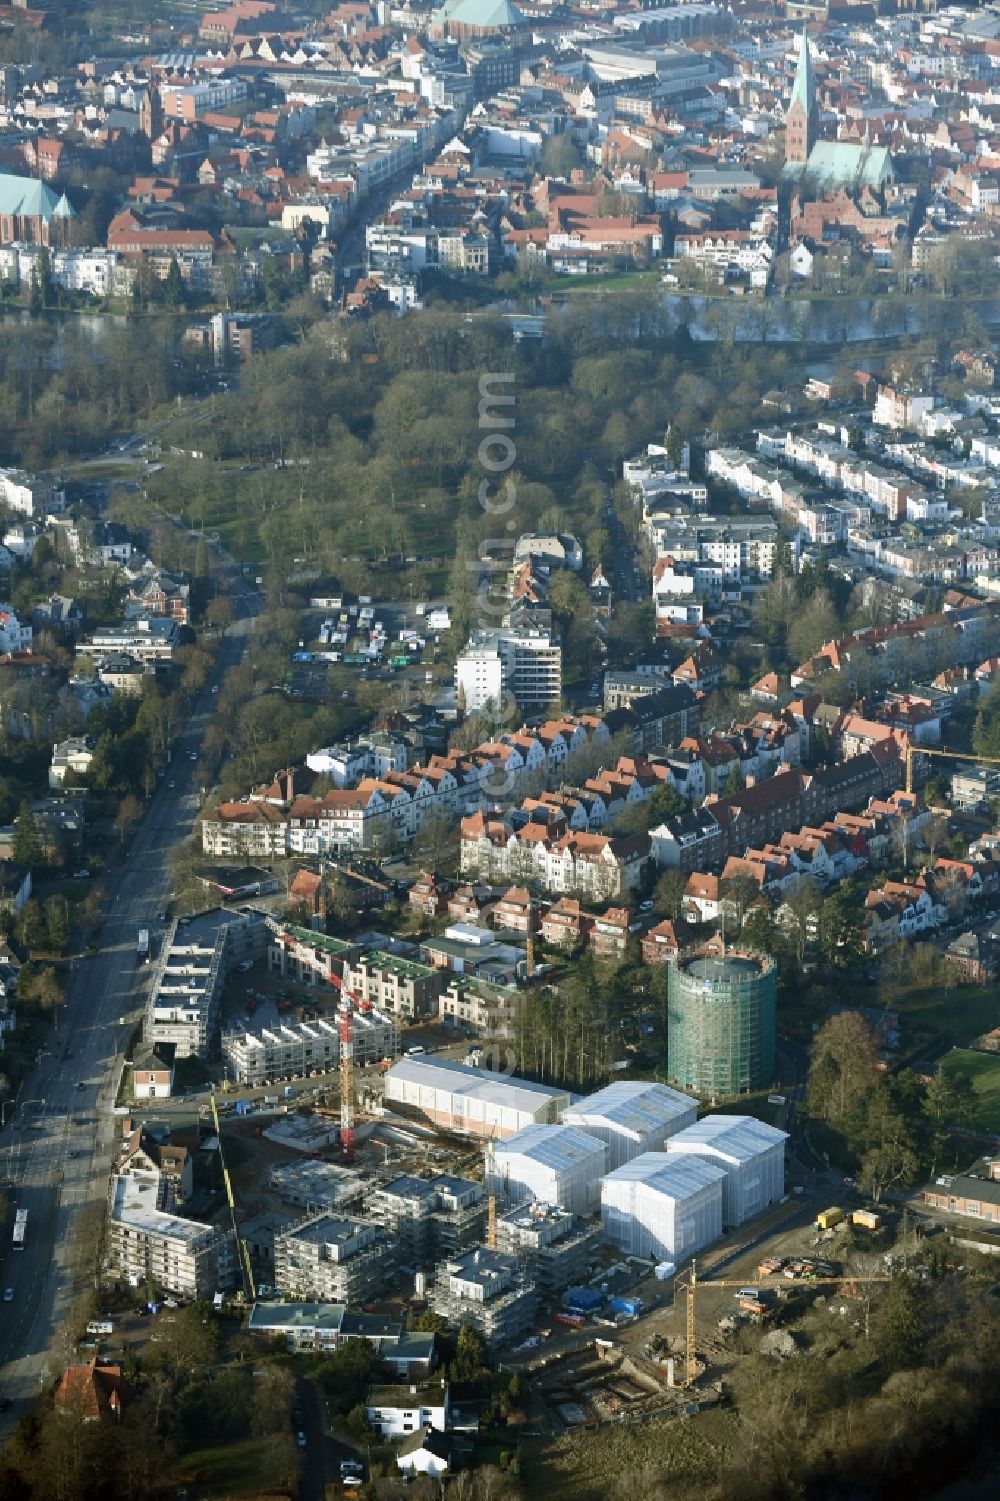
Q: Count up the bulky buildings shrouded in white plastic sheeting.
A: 4